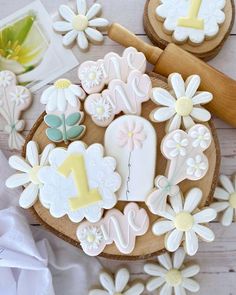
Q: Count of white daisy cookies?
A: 7